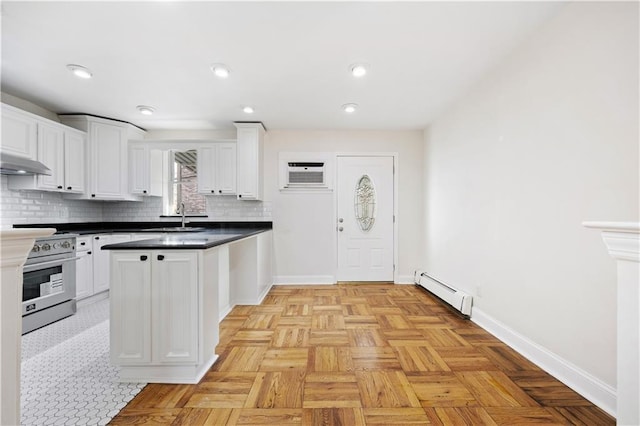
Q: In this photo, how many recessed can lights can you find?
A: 6